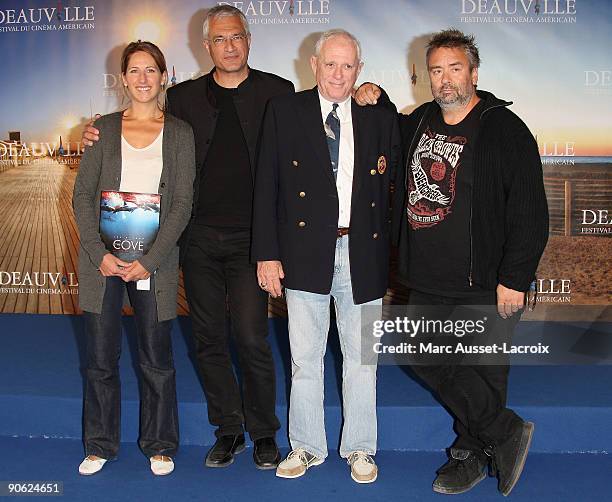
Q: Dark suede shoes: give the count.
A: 2